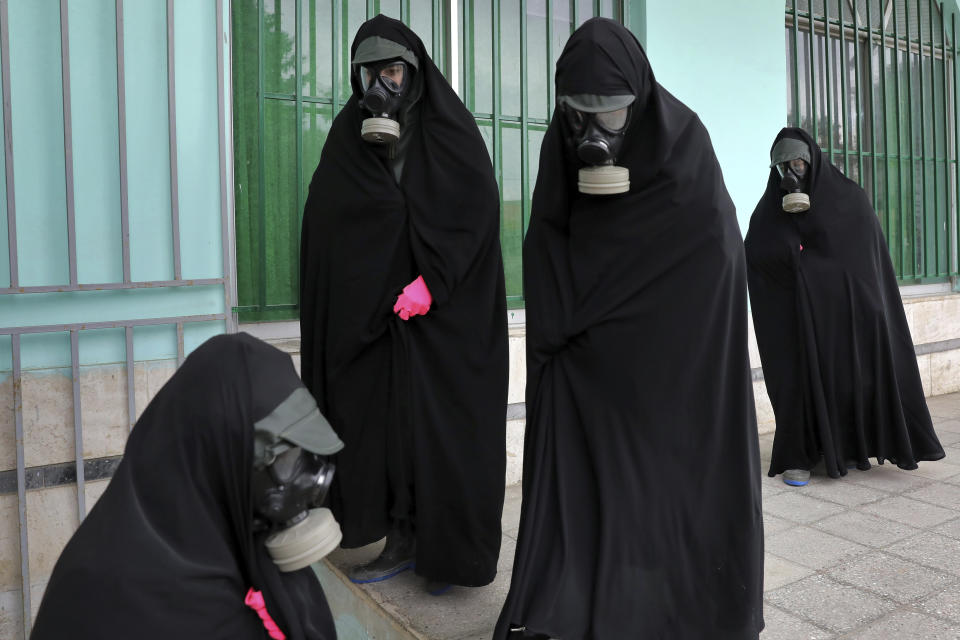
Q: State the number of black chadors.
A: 4